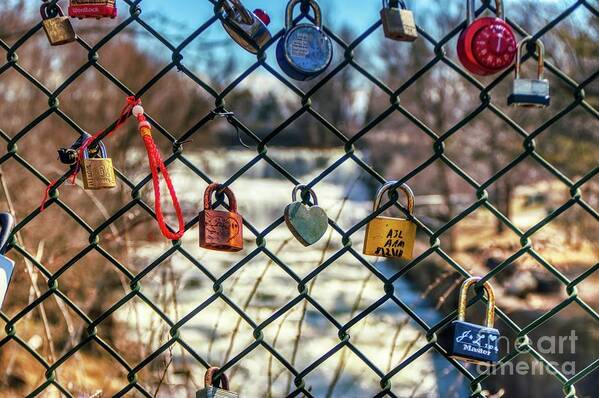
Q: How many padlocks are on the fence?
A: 14